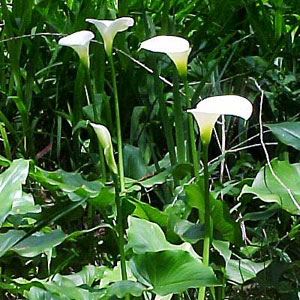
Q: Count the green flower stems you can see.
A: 5